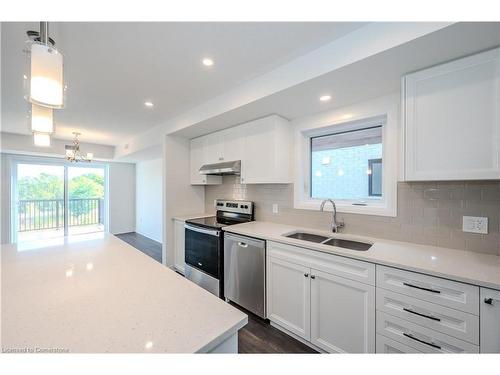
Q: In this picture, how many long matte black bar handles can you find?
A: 3